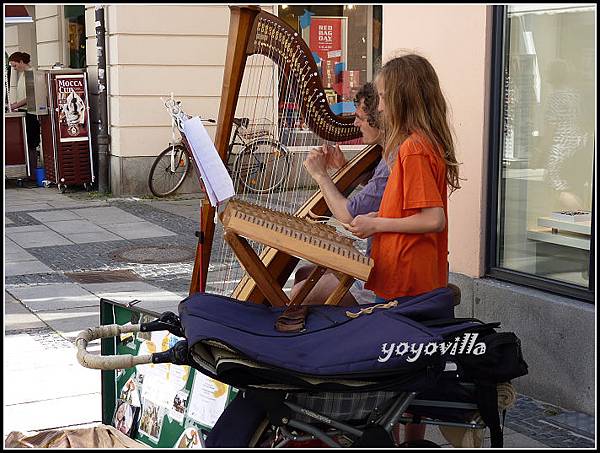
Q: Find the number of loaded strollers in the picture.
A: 1